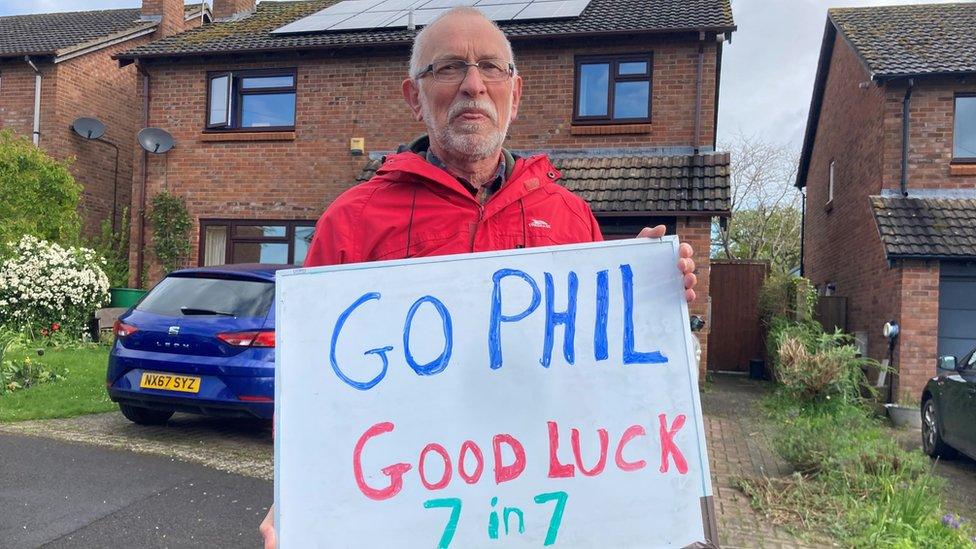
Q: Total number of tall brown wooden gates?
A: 1